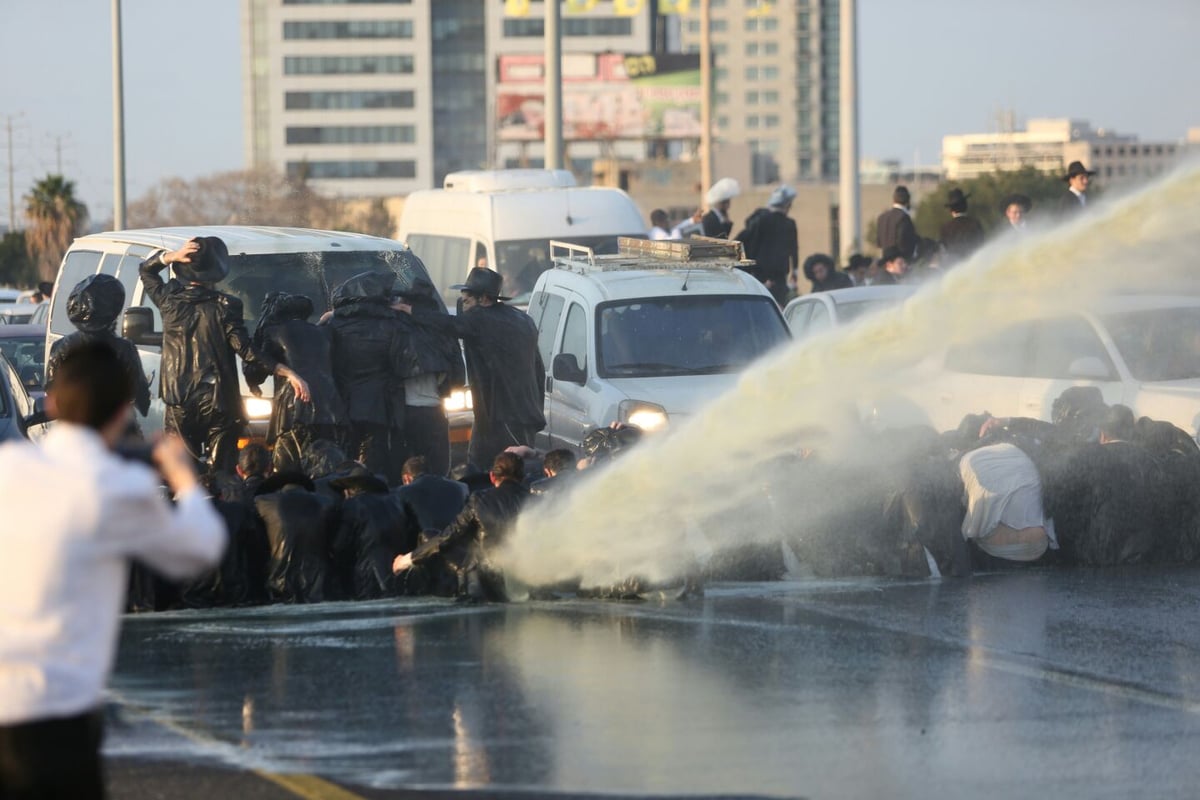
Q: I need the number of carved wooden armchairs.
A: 0